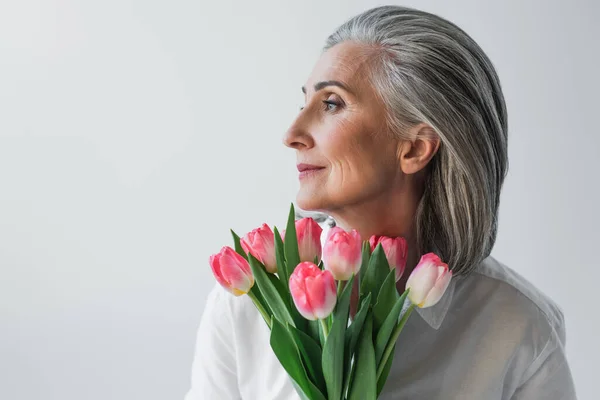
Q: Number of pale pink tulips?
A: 7